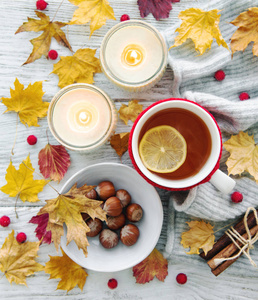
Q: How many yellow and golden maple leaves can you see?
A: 13